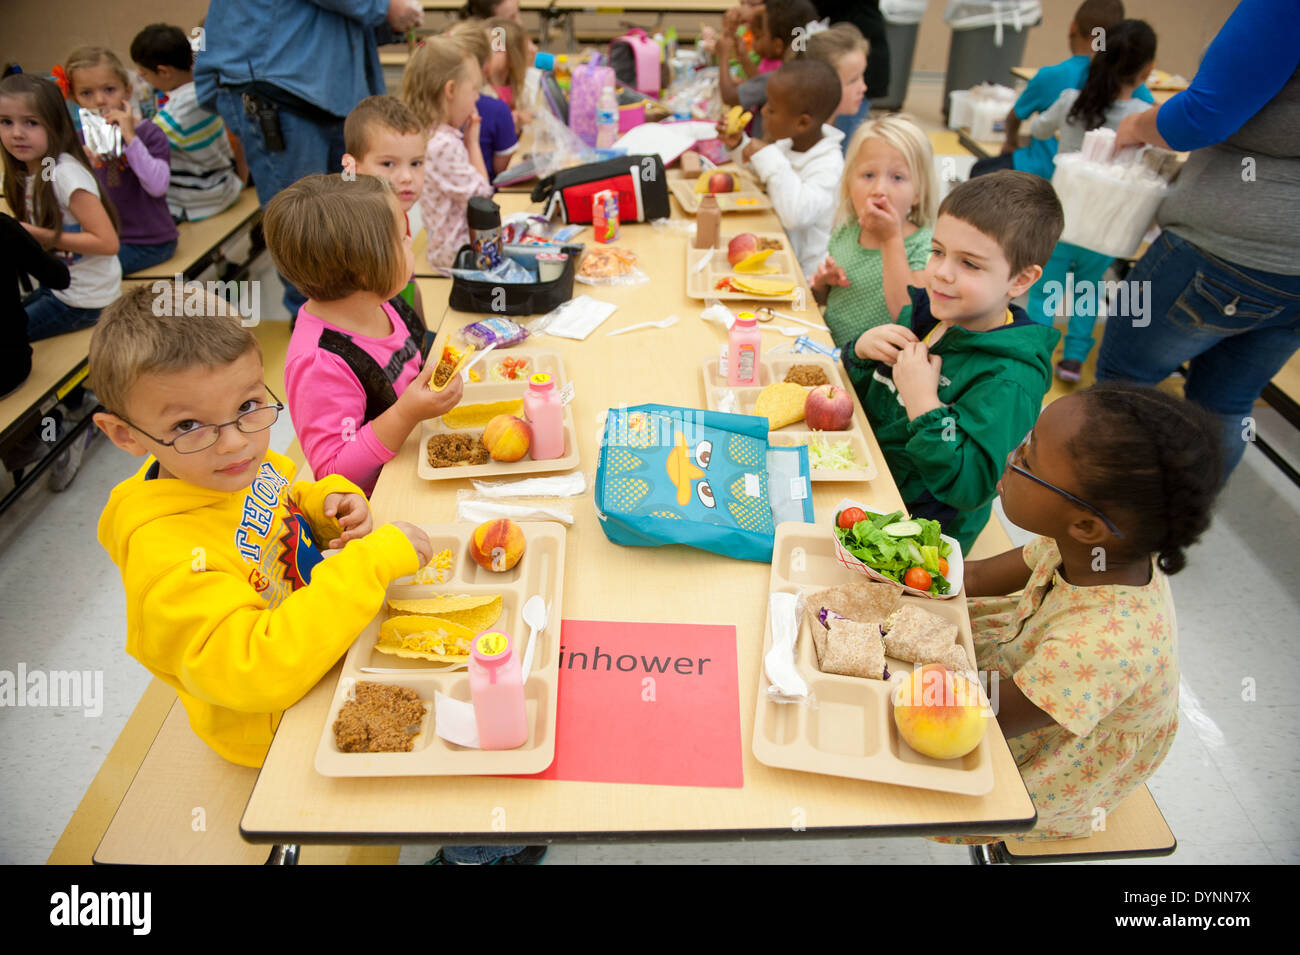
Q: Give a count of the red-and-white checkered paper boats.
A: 1